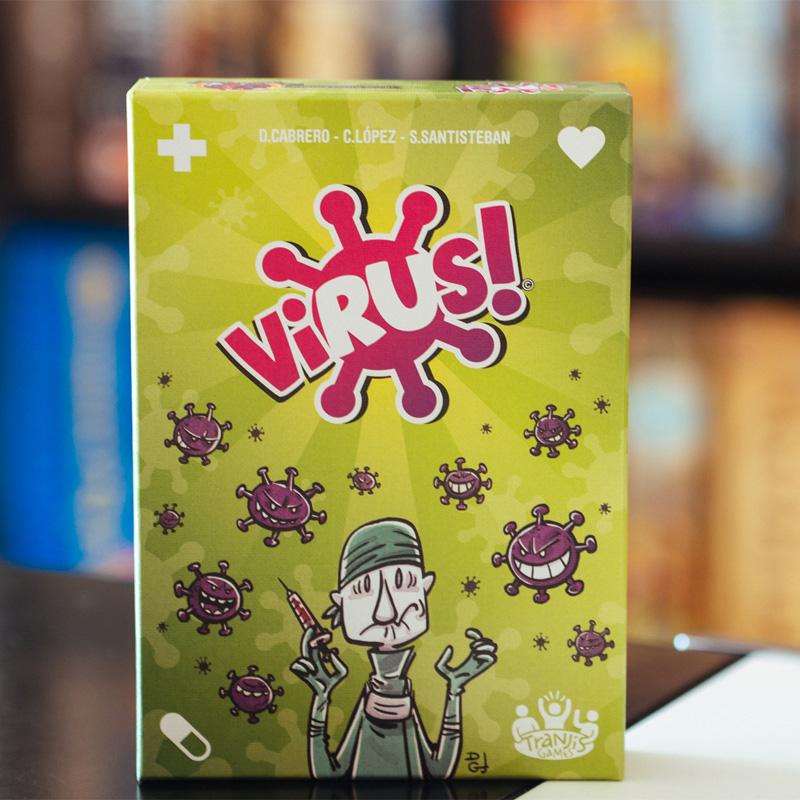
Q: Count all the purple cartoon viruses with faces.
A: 10